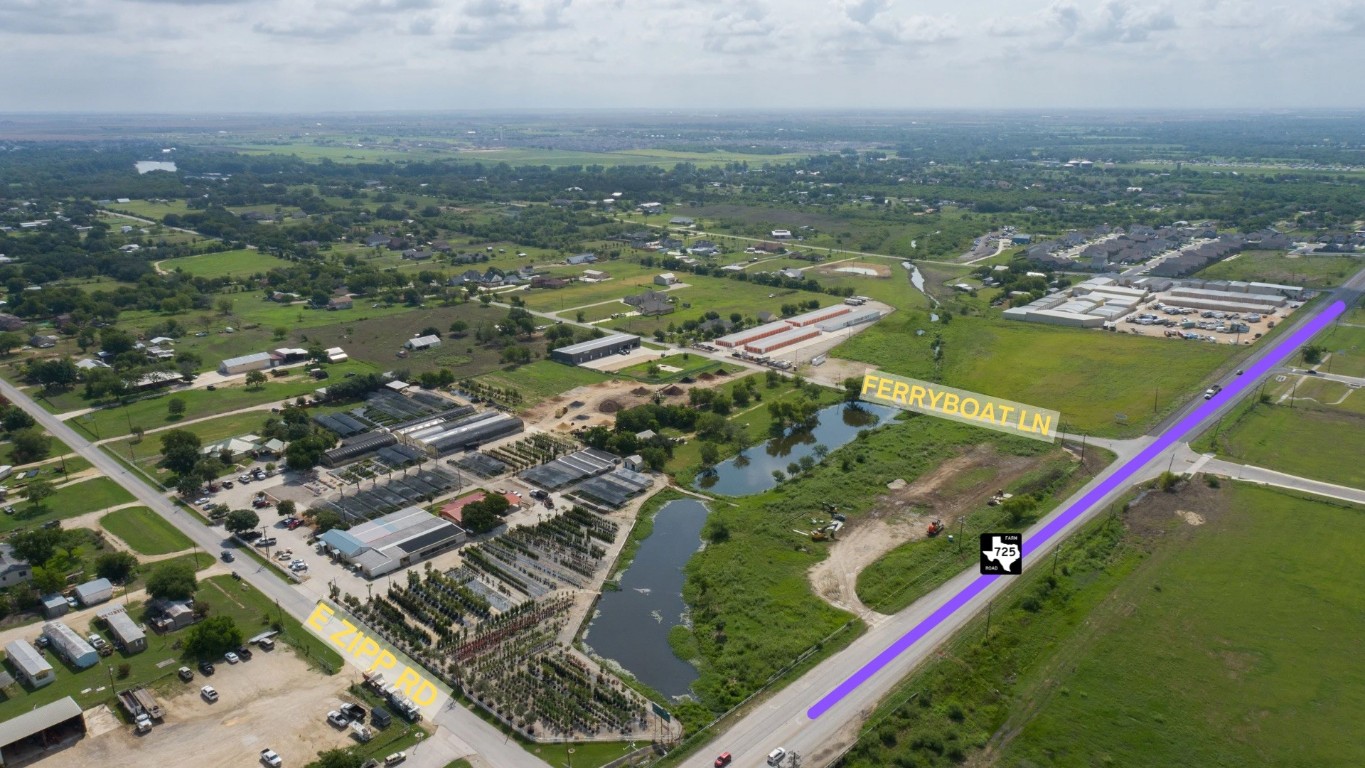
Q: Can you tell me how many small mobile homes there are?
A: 3